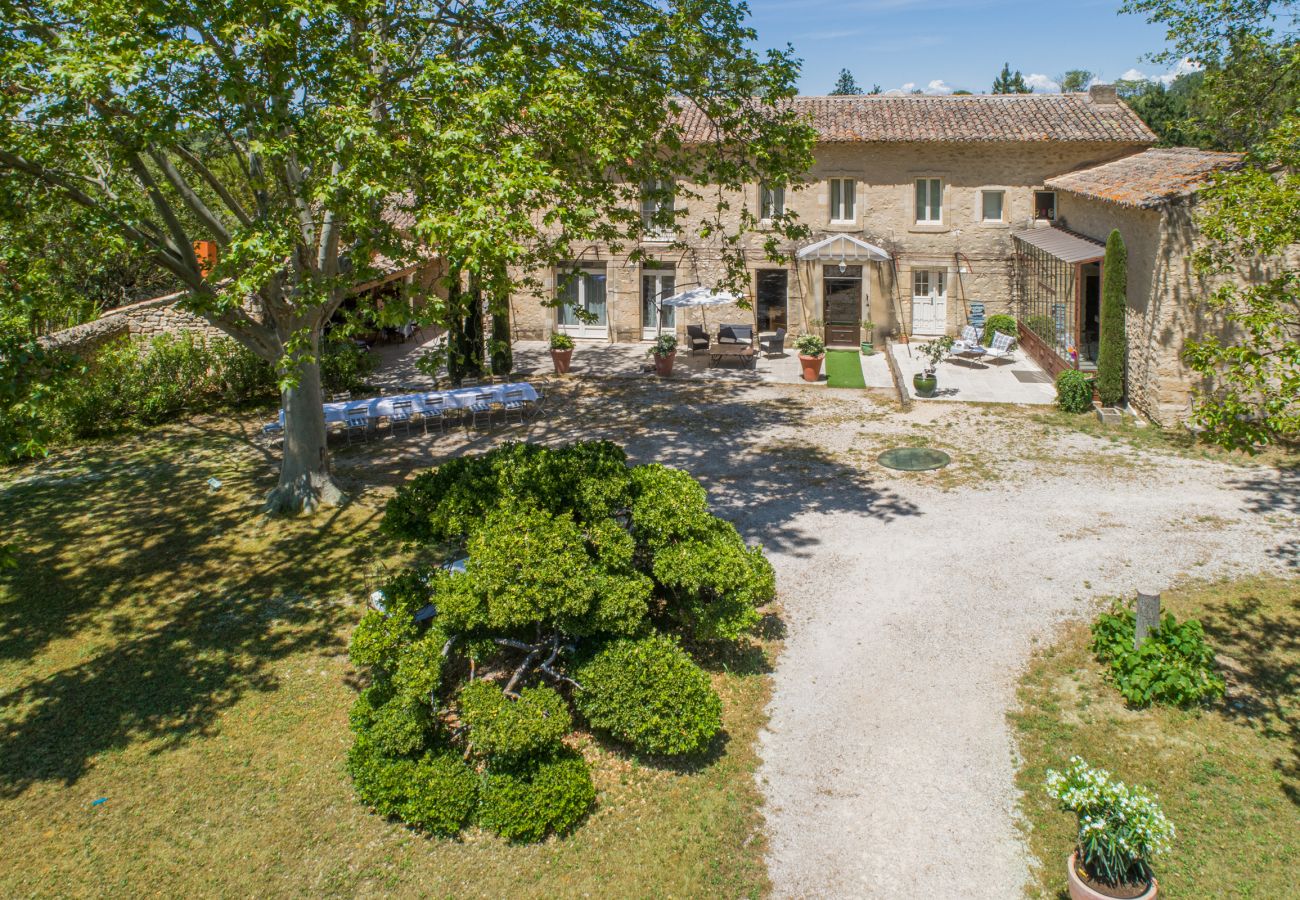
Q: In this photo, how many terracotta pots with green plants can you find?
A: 4